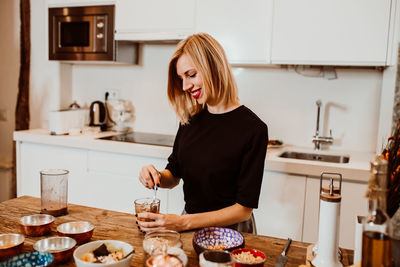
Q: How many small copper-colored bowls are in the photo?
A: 4